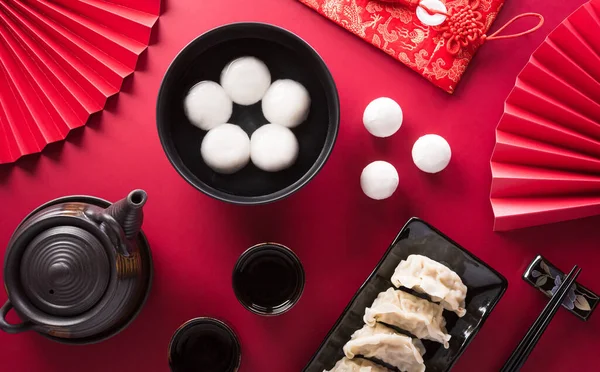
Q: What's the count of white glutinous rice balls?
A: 8